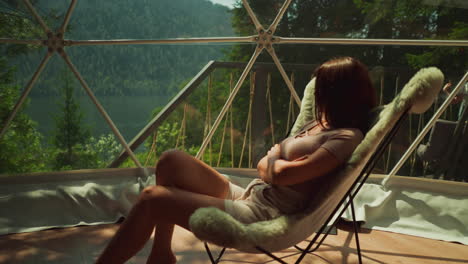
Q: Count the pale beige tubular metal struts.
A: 12